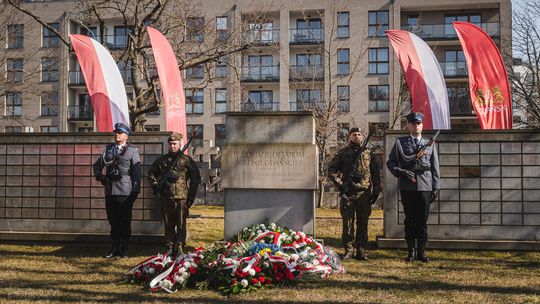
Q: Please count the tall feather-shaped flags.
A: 4